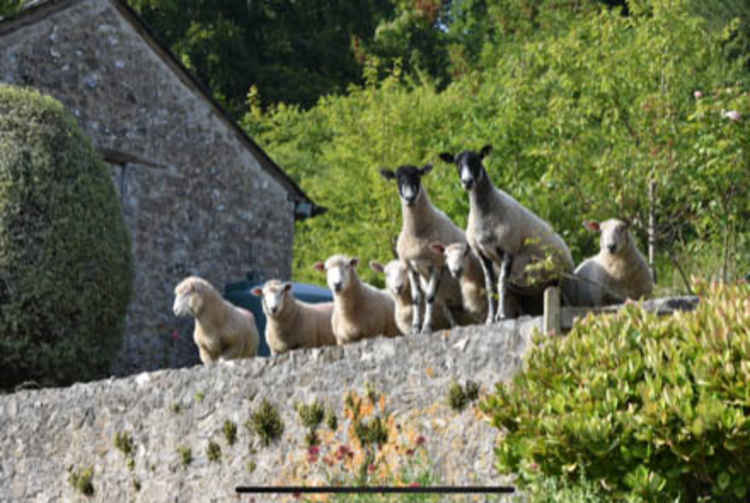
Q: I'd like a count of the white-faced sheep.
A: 6